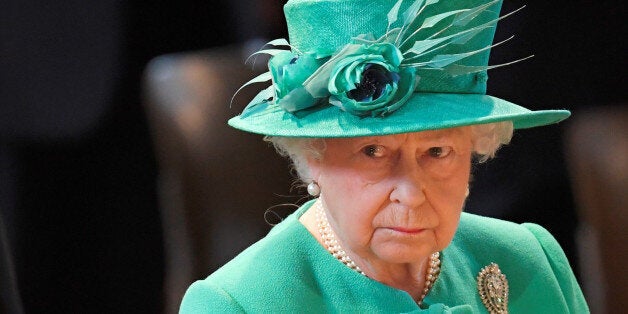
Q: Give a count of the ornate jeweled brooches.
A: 1